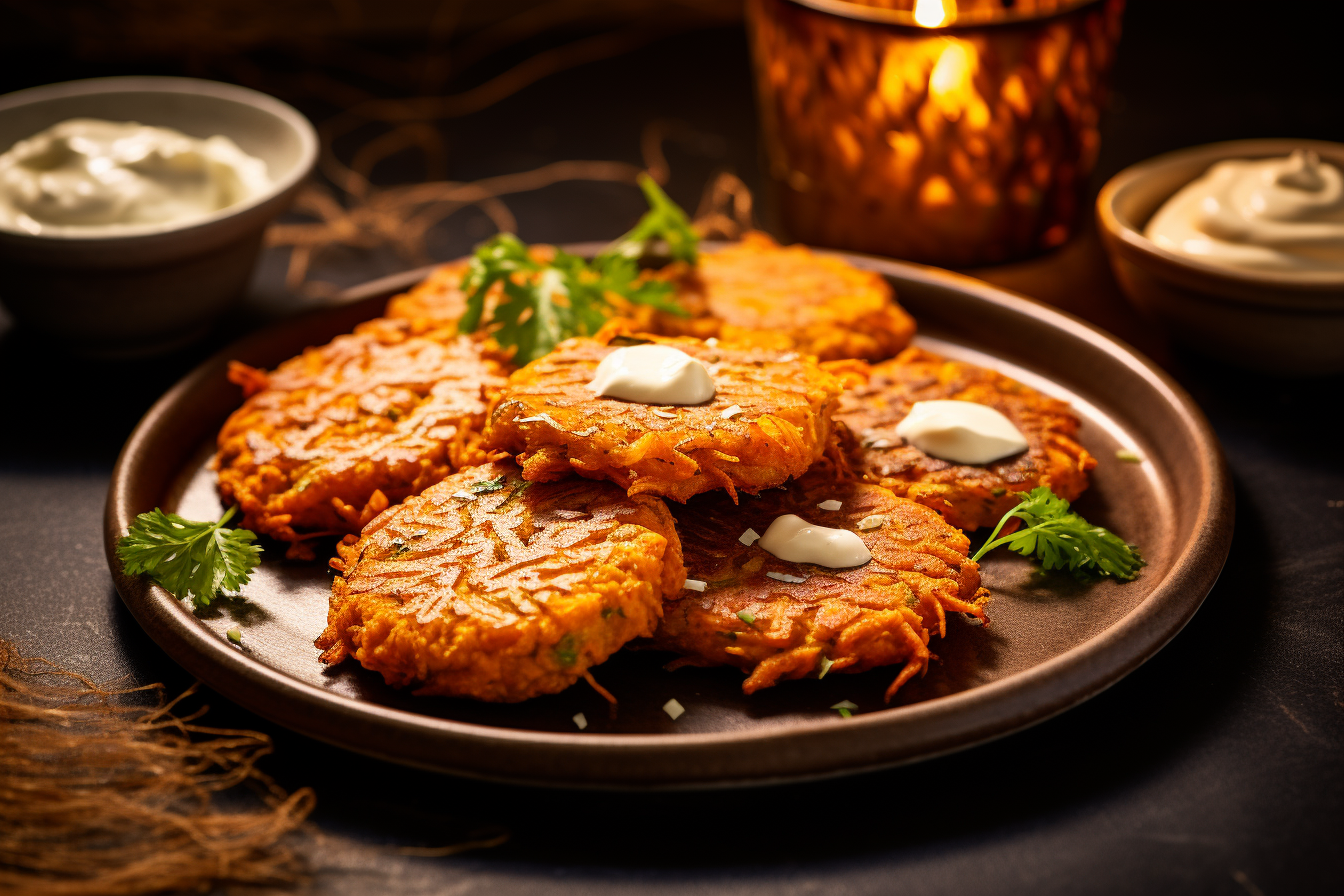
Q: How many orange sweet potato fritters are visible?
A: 7